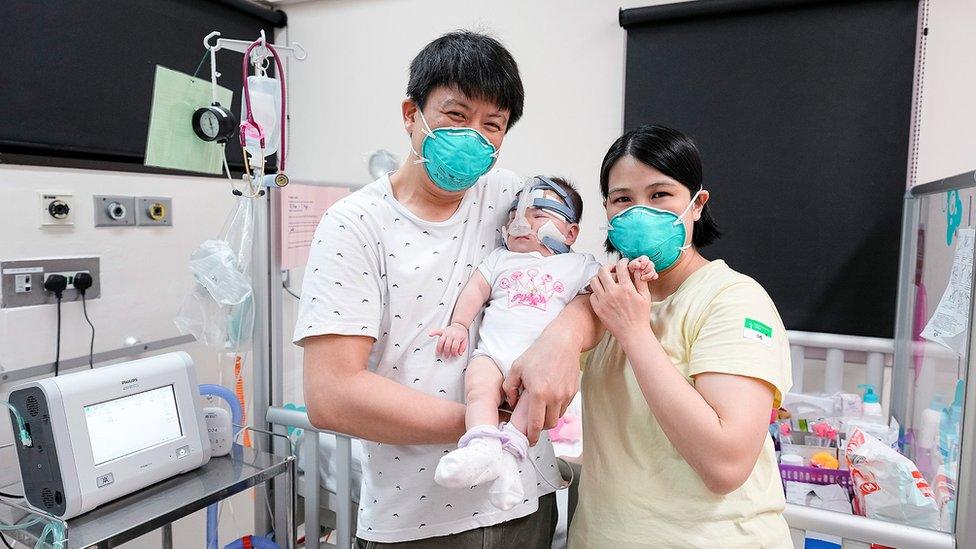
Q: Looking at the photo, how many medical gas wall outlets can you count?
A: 3